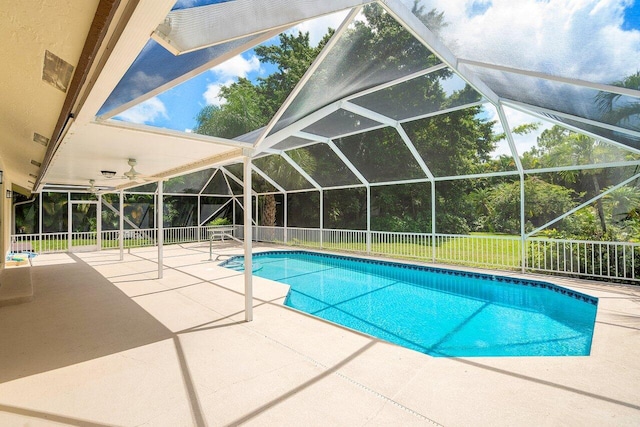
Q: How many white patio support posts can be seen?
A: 3